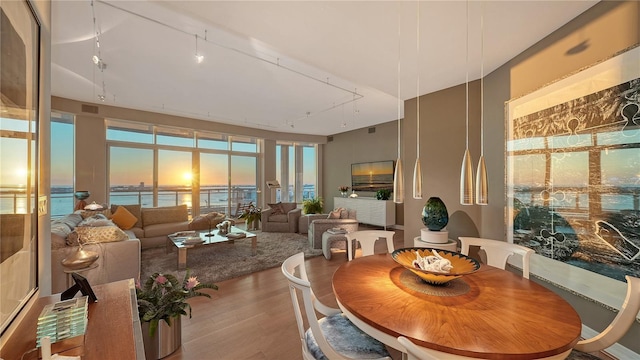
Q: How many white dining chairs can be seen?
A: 5